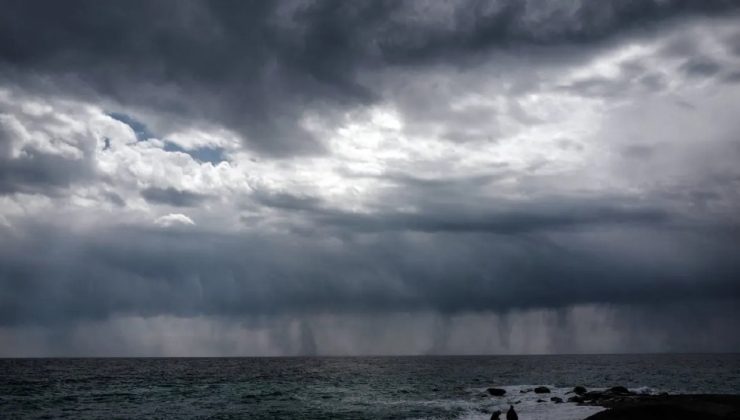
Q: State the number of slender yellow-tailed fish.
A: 0